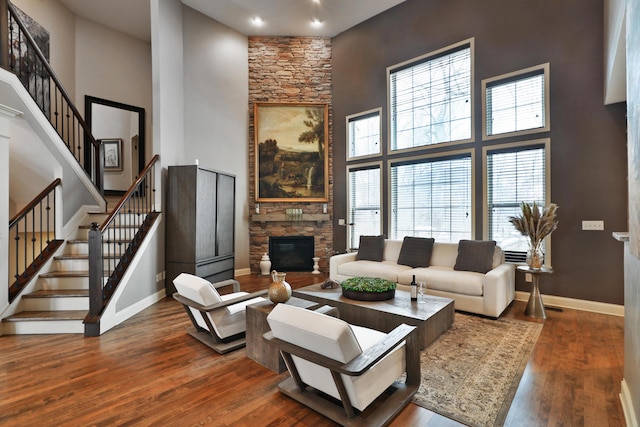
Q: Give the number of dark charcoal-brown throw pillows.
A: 3